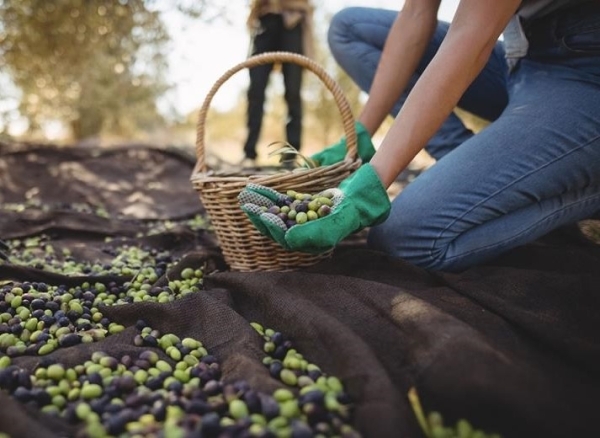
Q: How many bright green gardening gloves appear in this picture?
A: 2